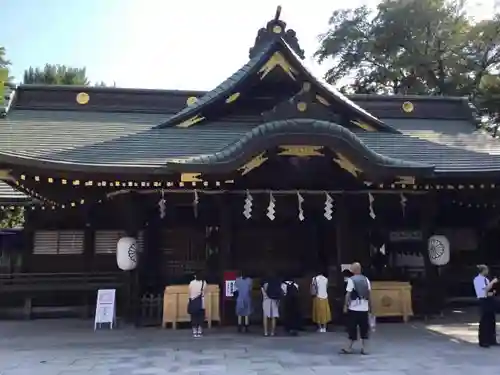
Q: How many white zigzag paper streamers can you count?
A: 8